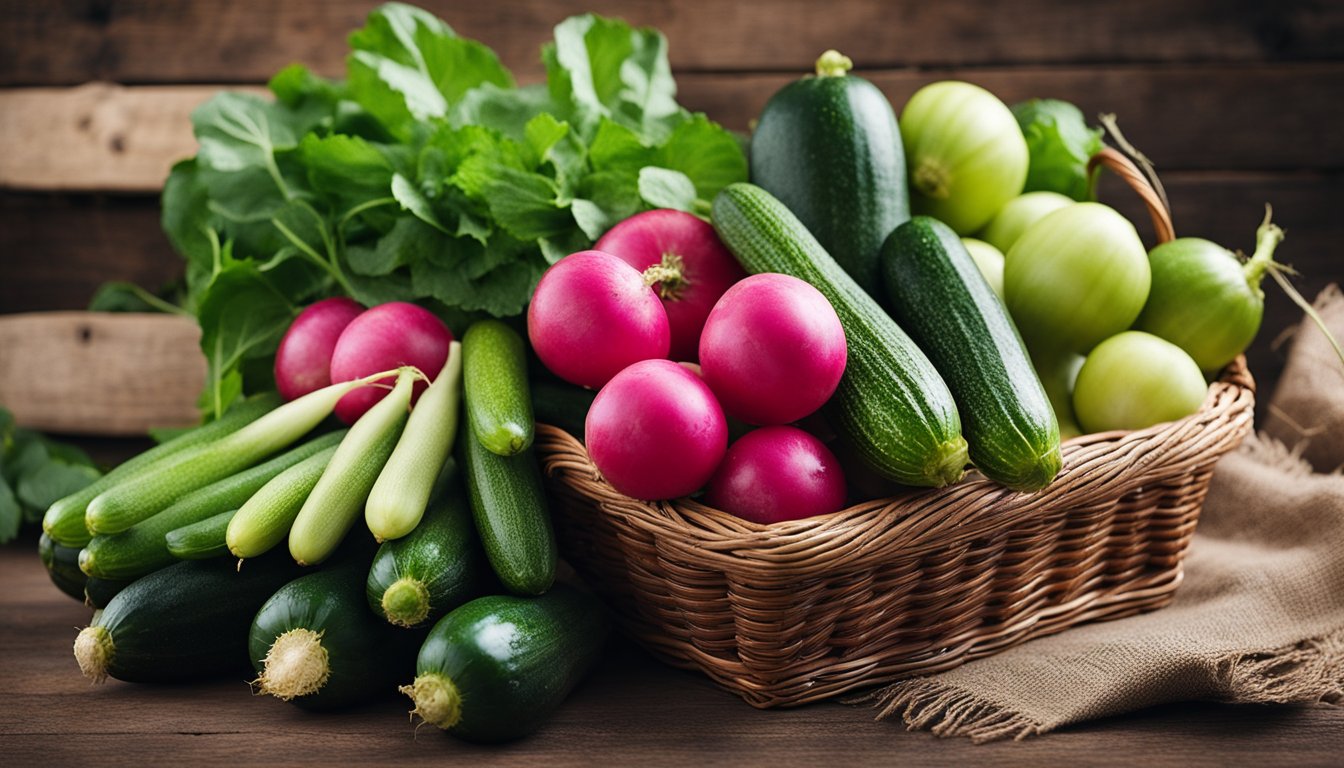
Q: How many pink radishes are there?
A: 7